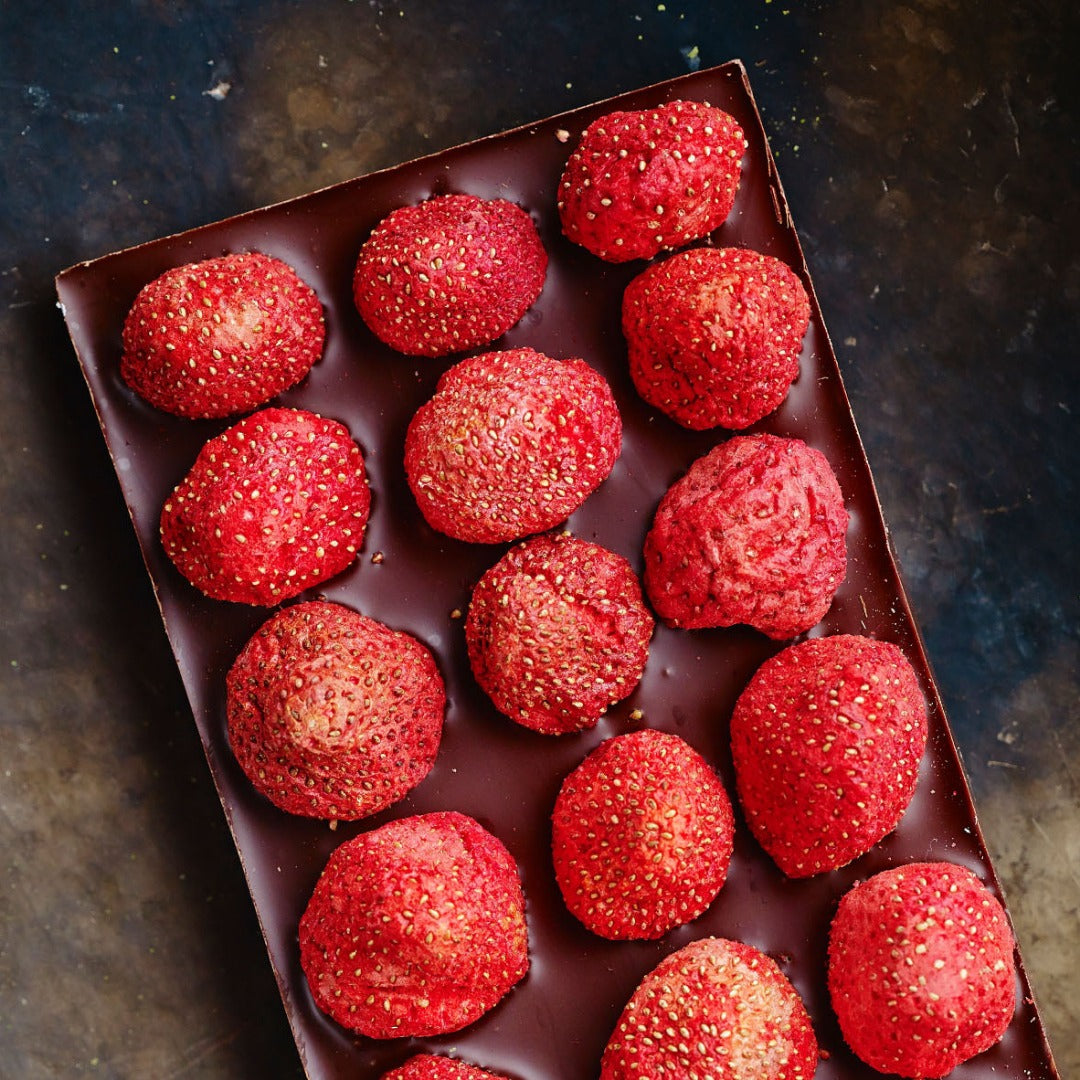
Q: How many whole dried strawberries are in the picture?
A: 13